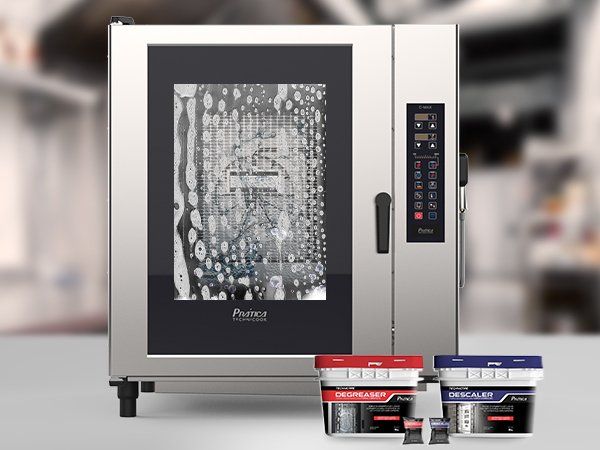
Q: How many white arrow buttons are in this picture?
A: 4